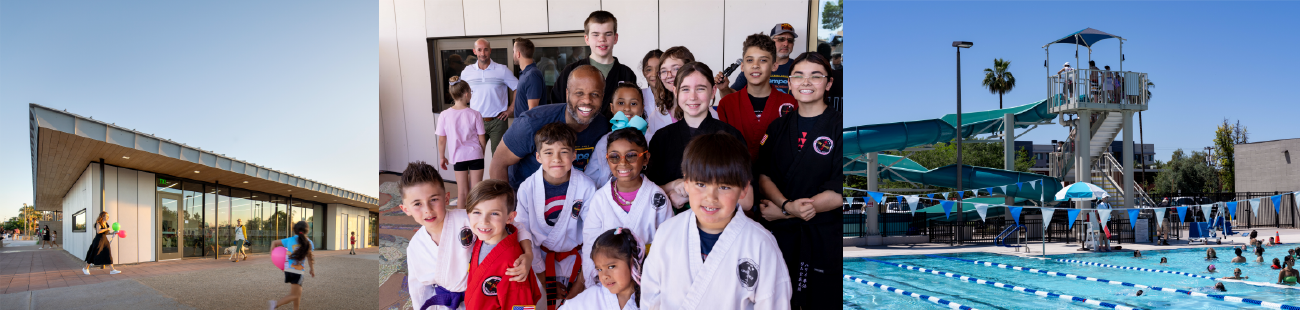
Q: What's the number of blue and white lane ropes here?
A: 4